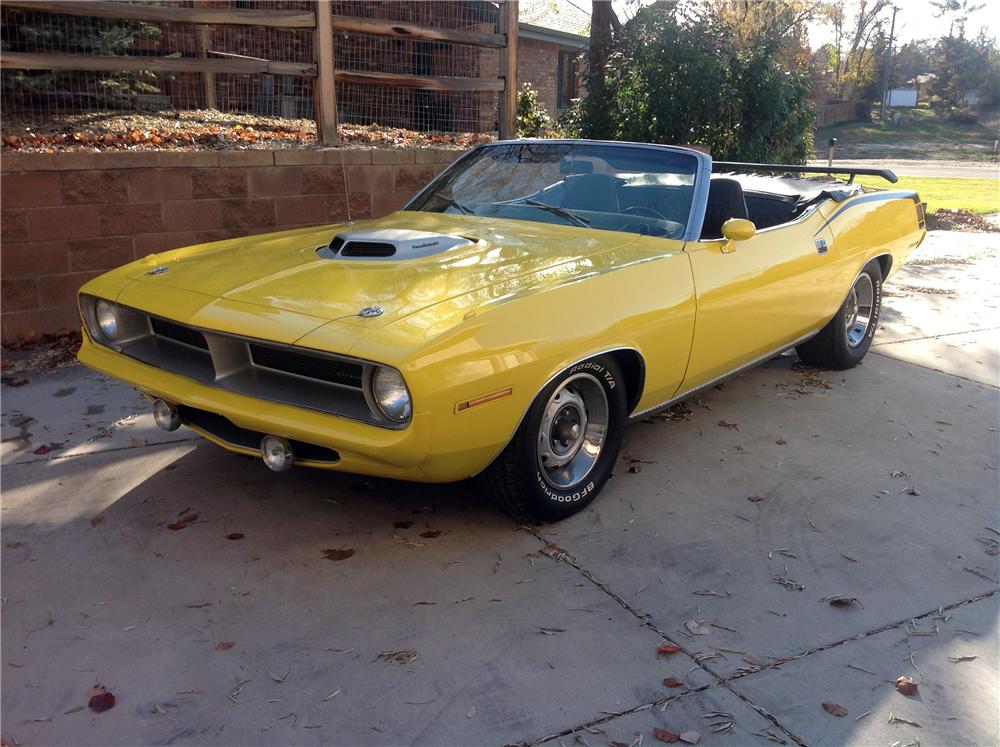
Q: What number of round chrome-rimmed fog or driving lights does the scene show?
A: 2